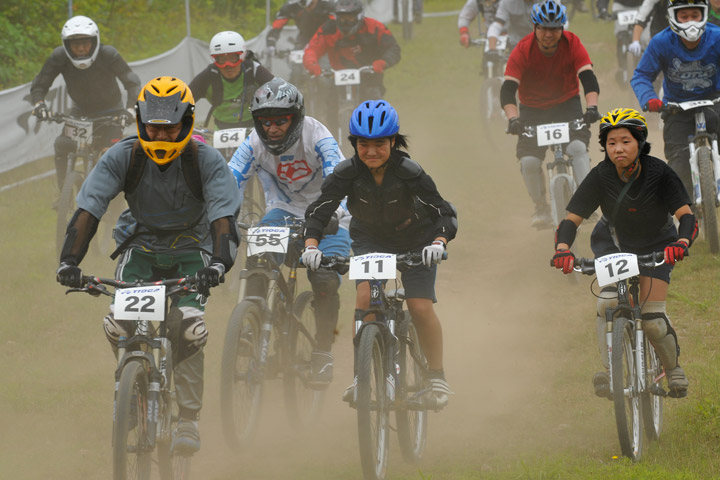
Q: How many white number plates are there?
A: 12